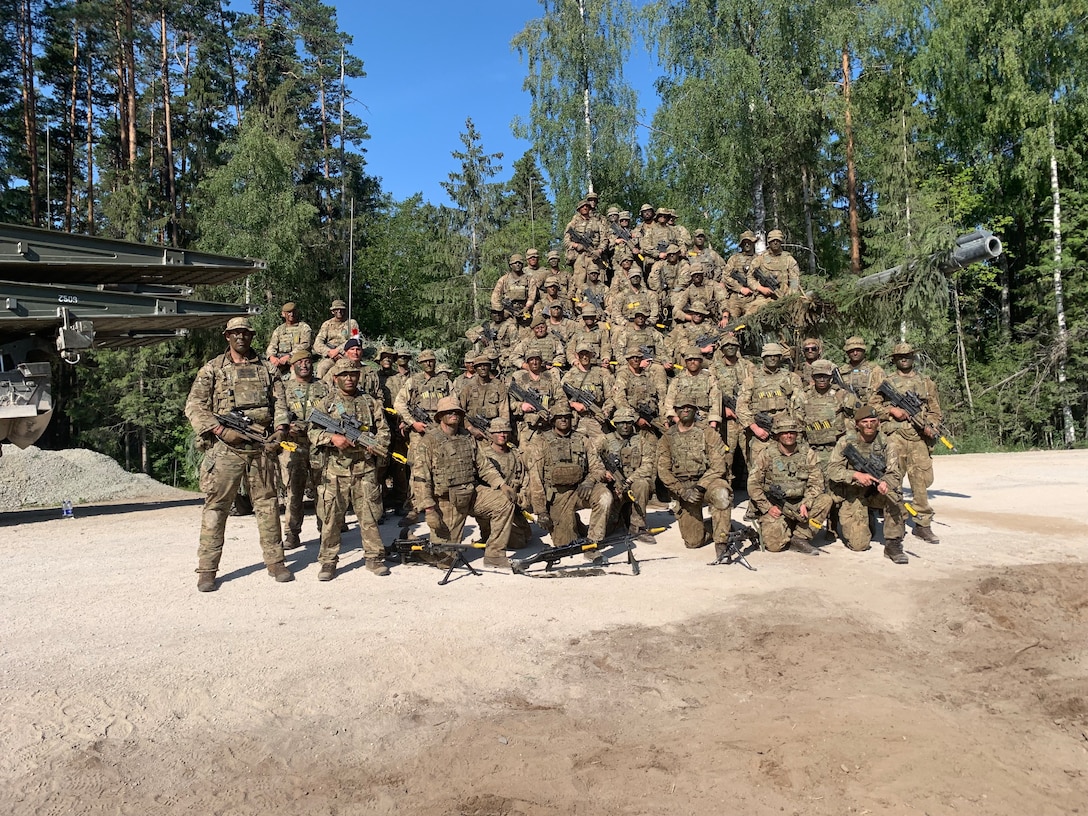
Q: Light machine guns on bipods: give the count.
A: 3